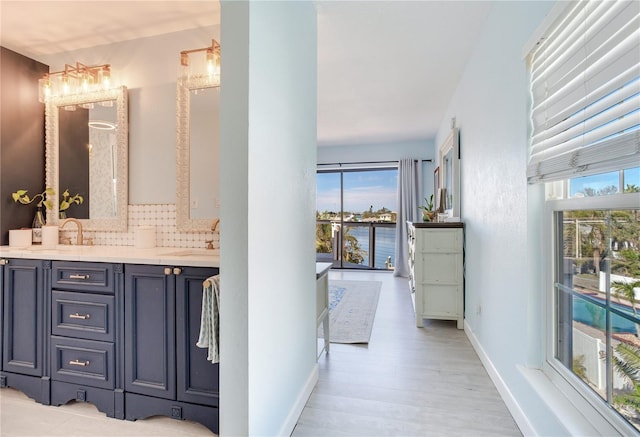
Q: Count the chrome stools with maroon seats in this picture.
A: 0